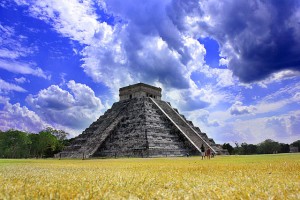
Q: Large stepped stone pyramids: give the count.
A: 1